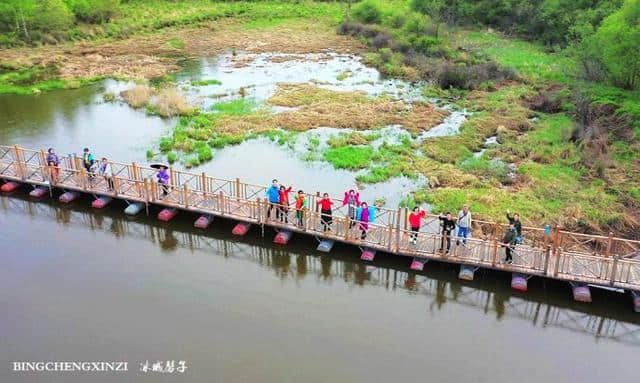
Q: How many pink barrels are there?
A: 13